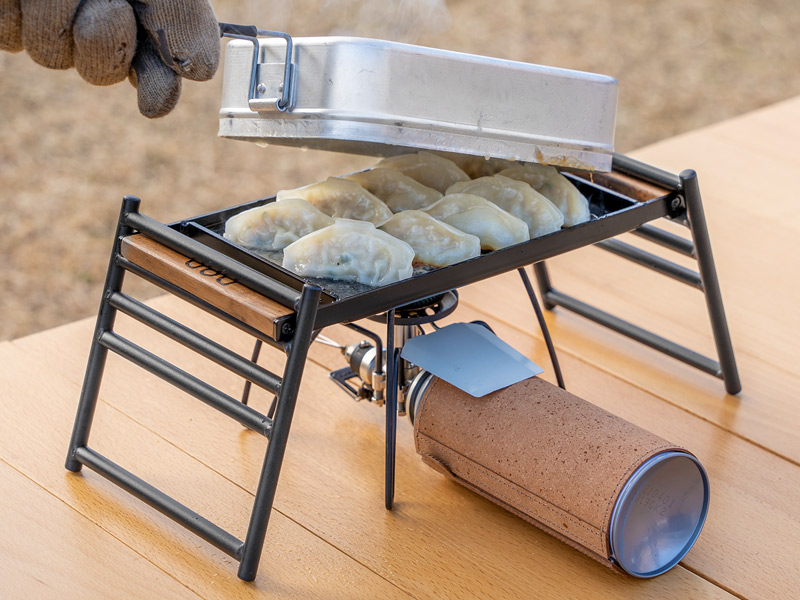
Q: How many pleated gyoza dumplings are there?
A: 10